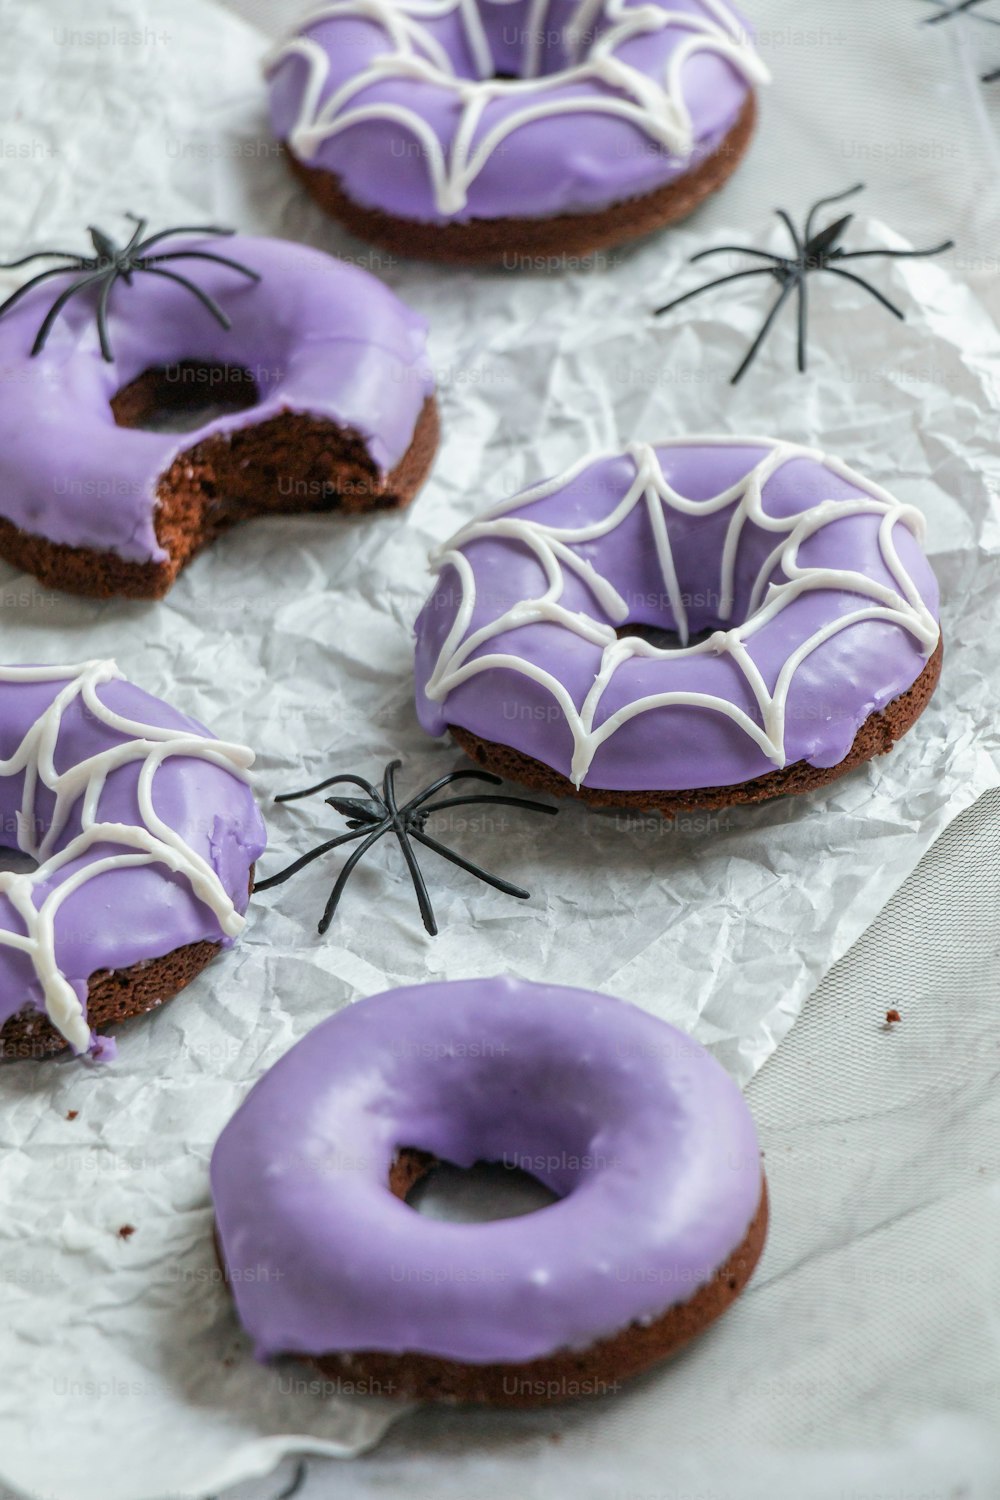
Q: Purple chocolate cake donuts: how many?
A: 5